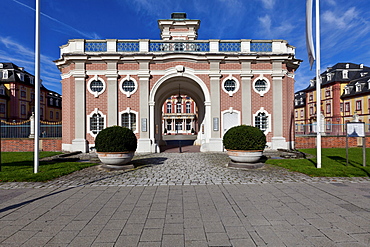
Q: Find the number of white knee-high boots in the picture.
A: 0